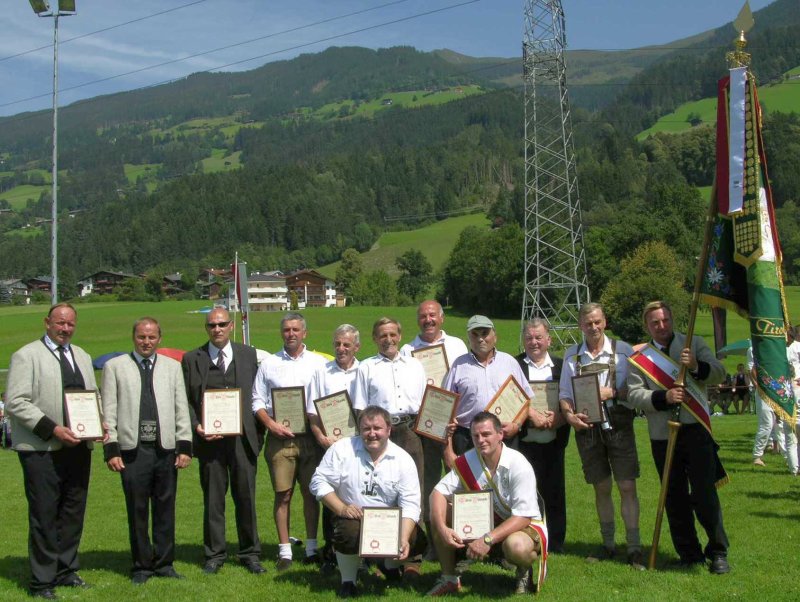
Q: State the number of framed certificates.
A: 11